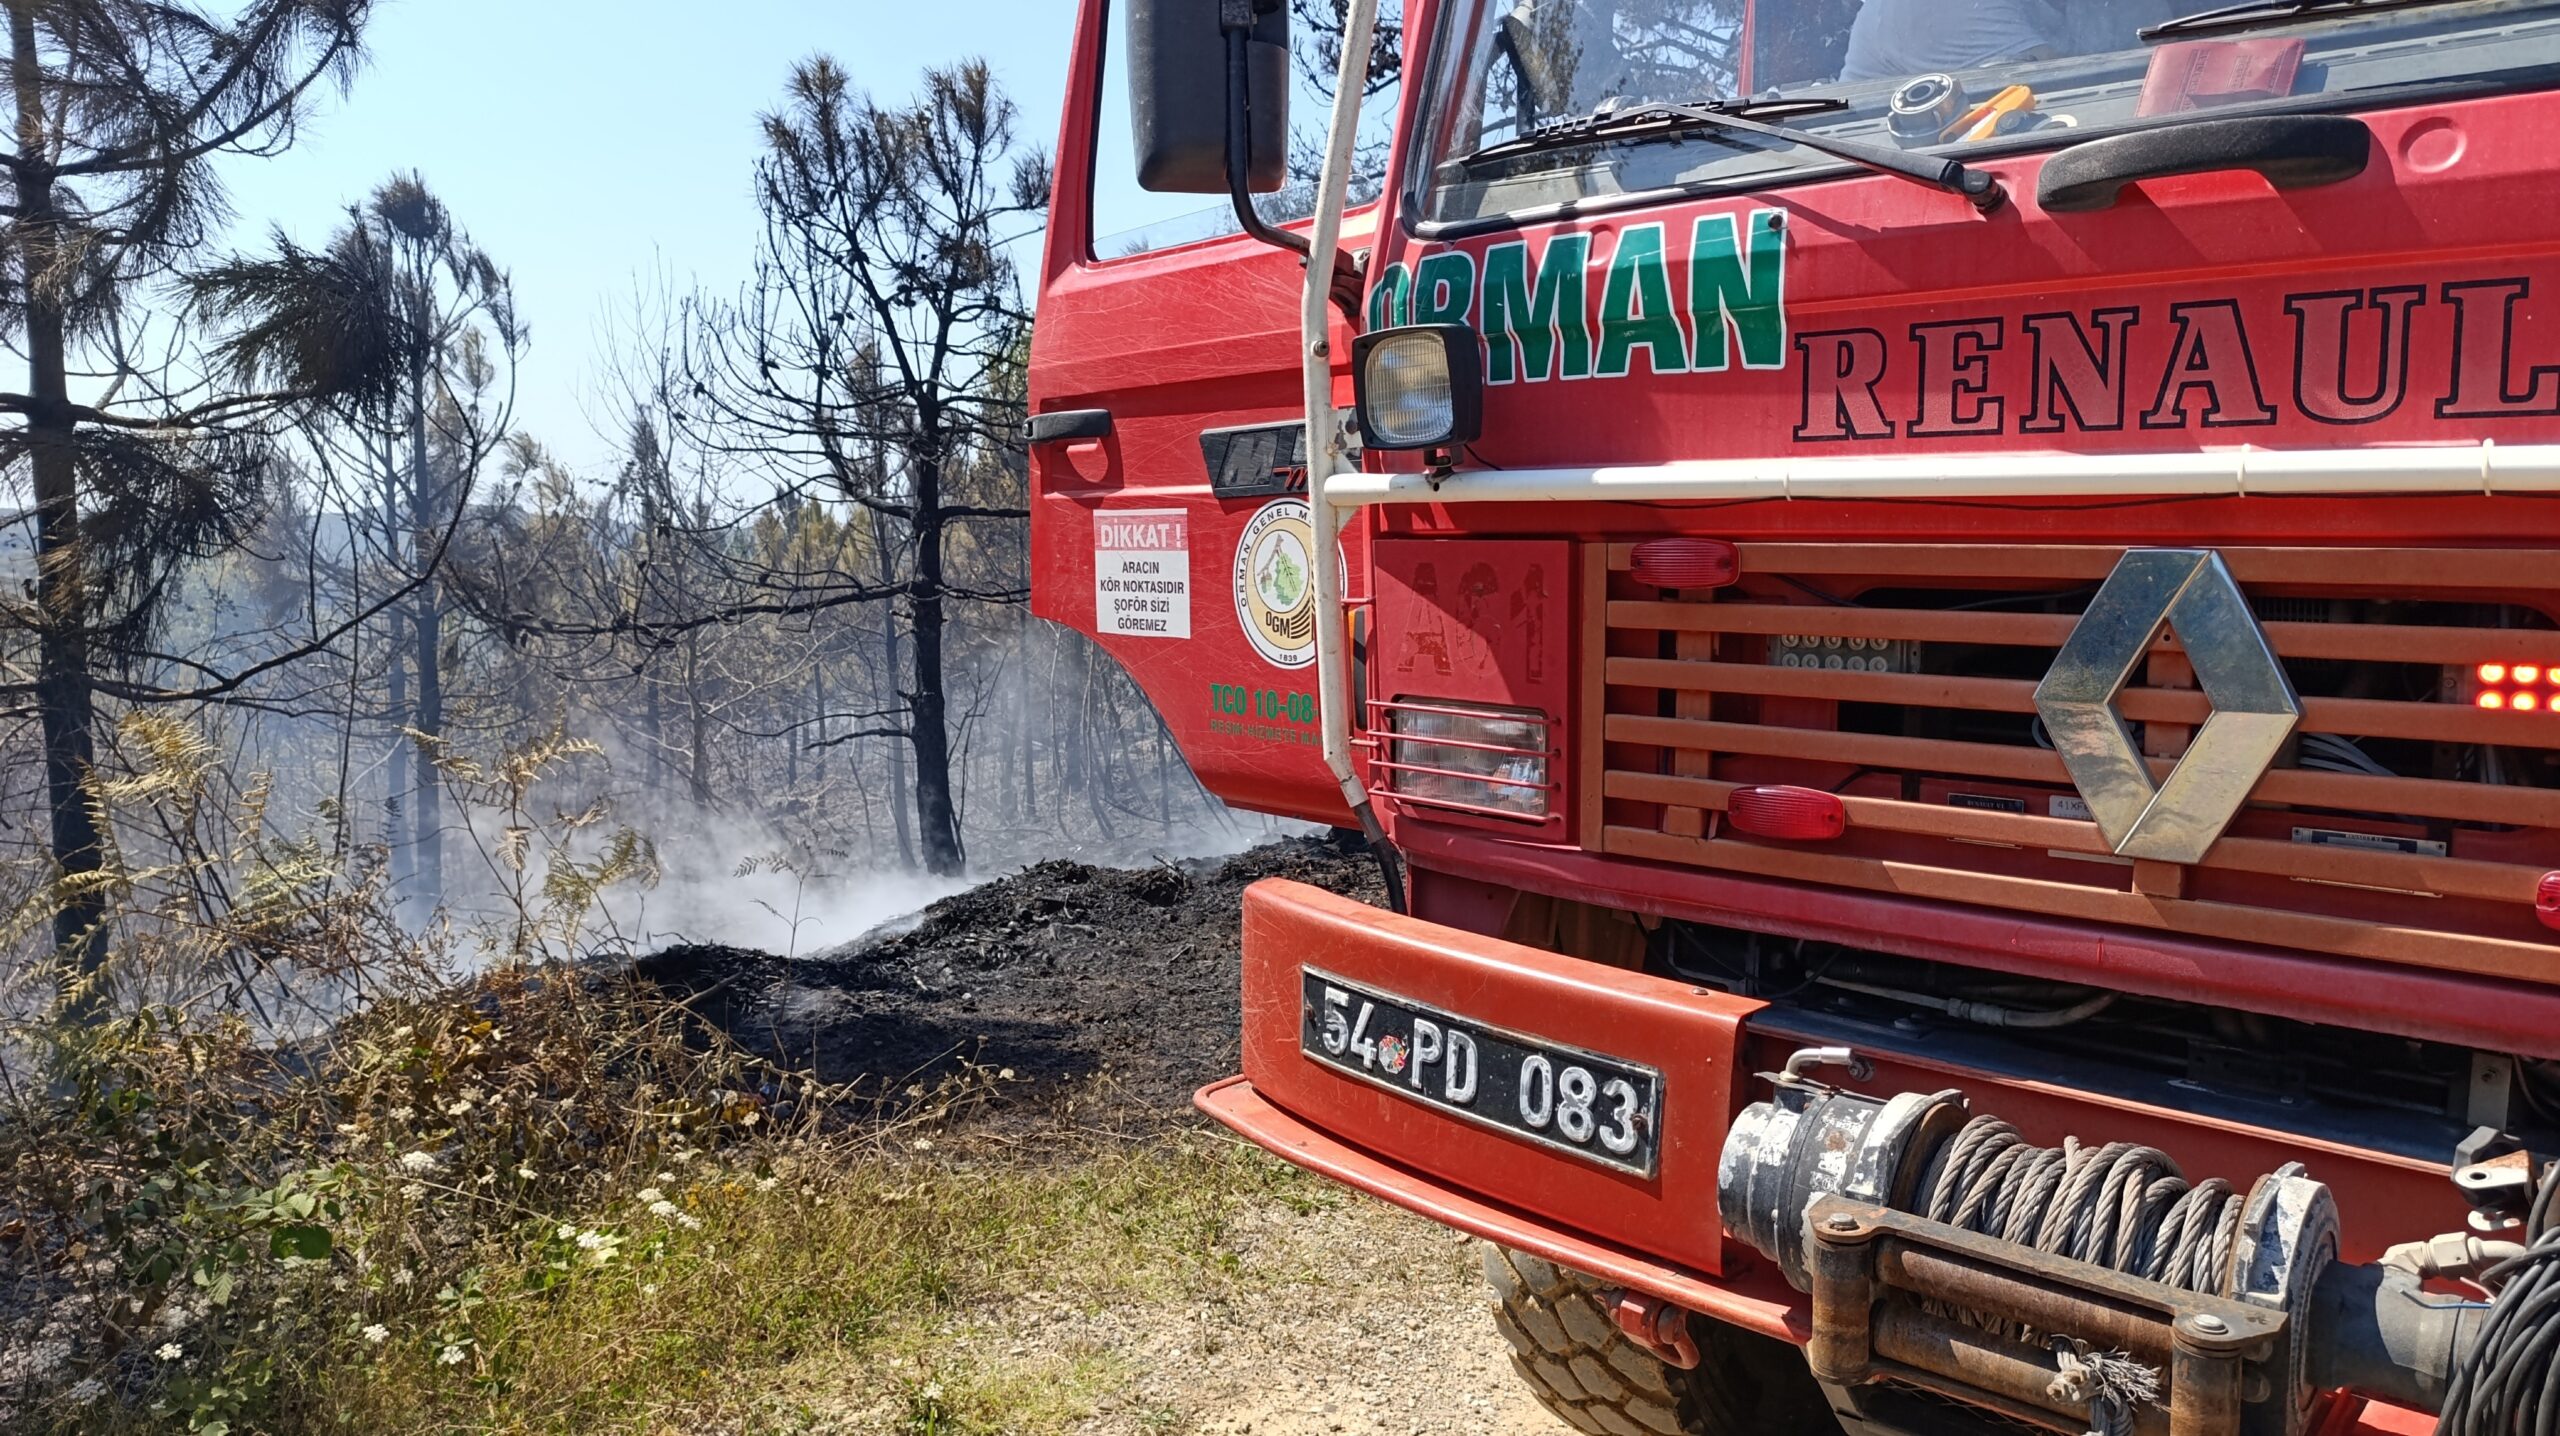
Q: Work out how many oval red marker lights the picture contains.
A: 3